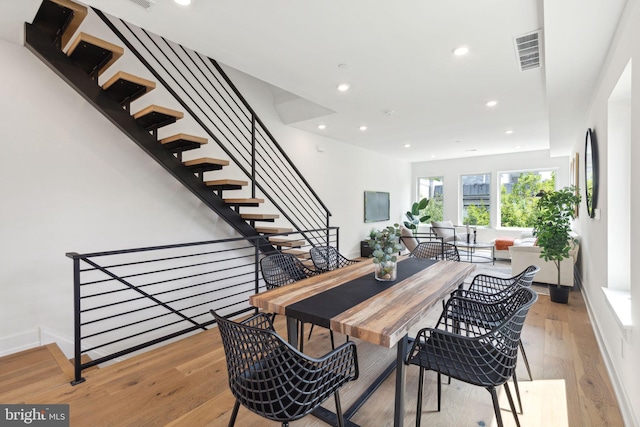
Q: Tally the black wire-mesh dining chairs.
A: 6